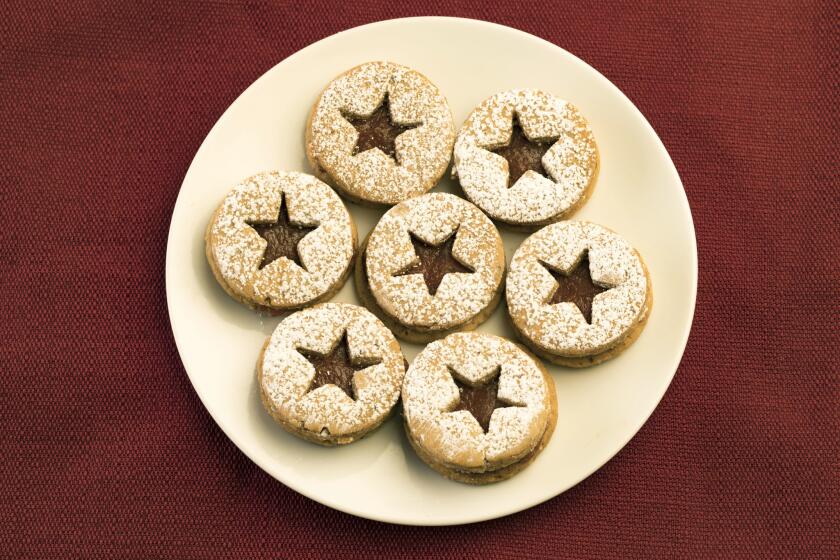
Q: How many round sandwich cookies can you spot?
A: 7